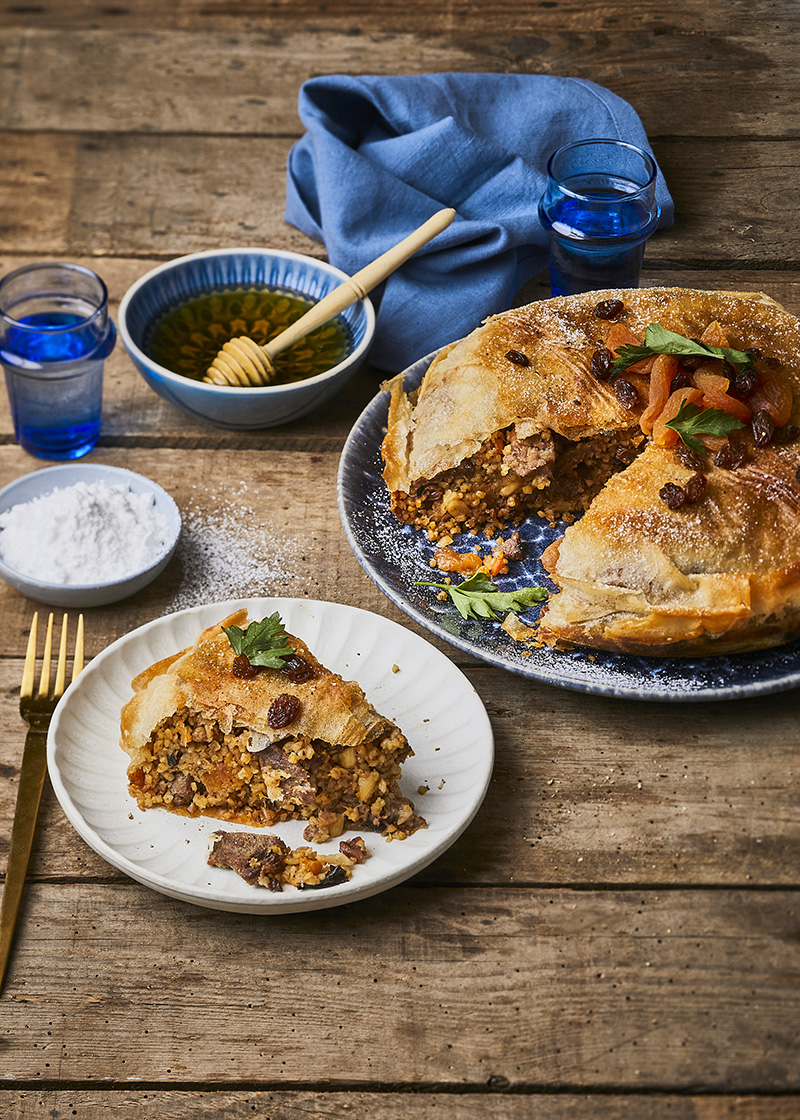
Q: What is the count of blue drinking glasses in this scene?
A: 2